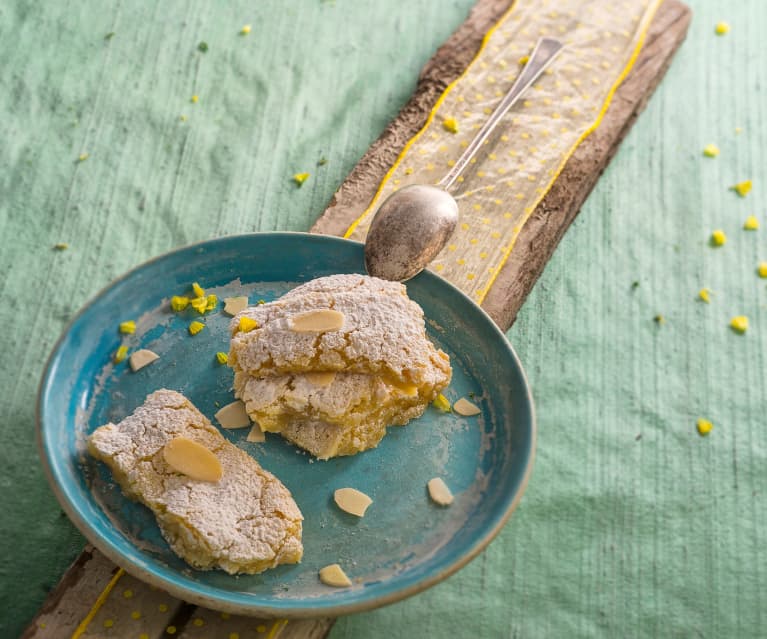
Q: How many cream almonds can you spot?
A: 11